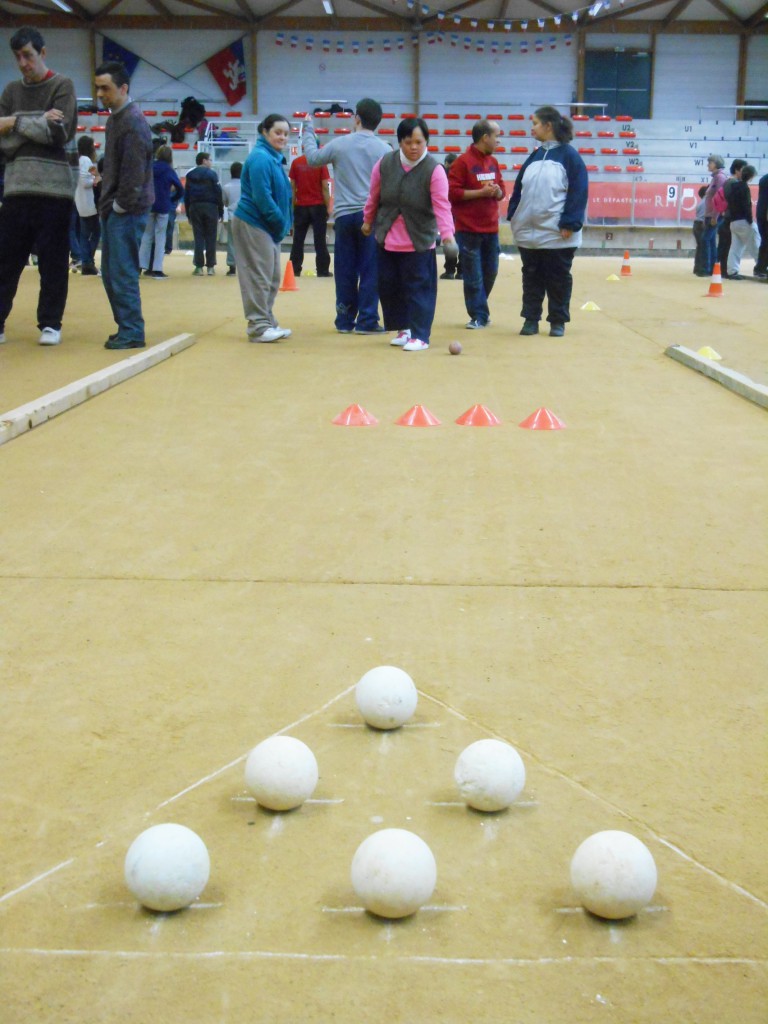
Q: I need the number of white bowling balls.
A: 6